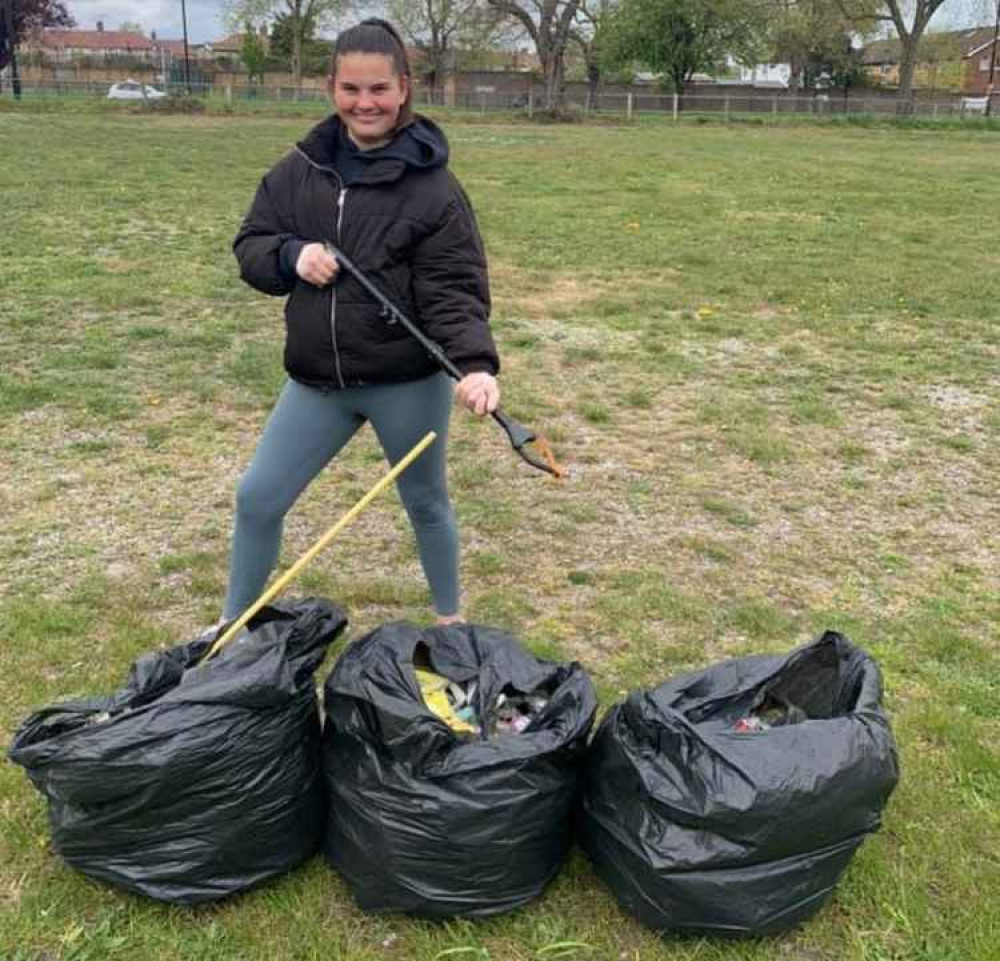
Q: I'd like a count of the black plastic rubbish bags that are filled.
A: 3